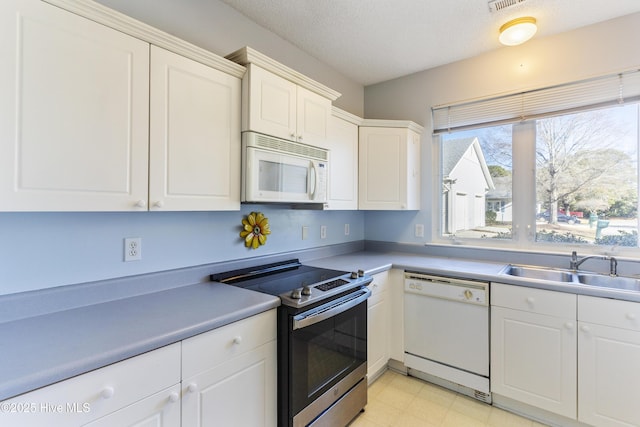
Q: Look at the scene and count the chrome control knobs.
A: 4